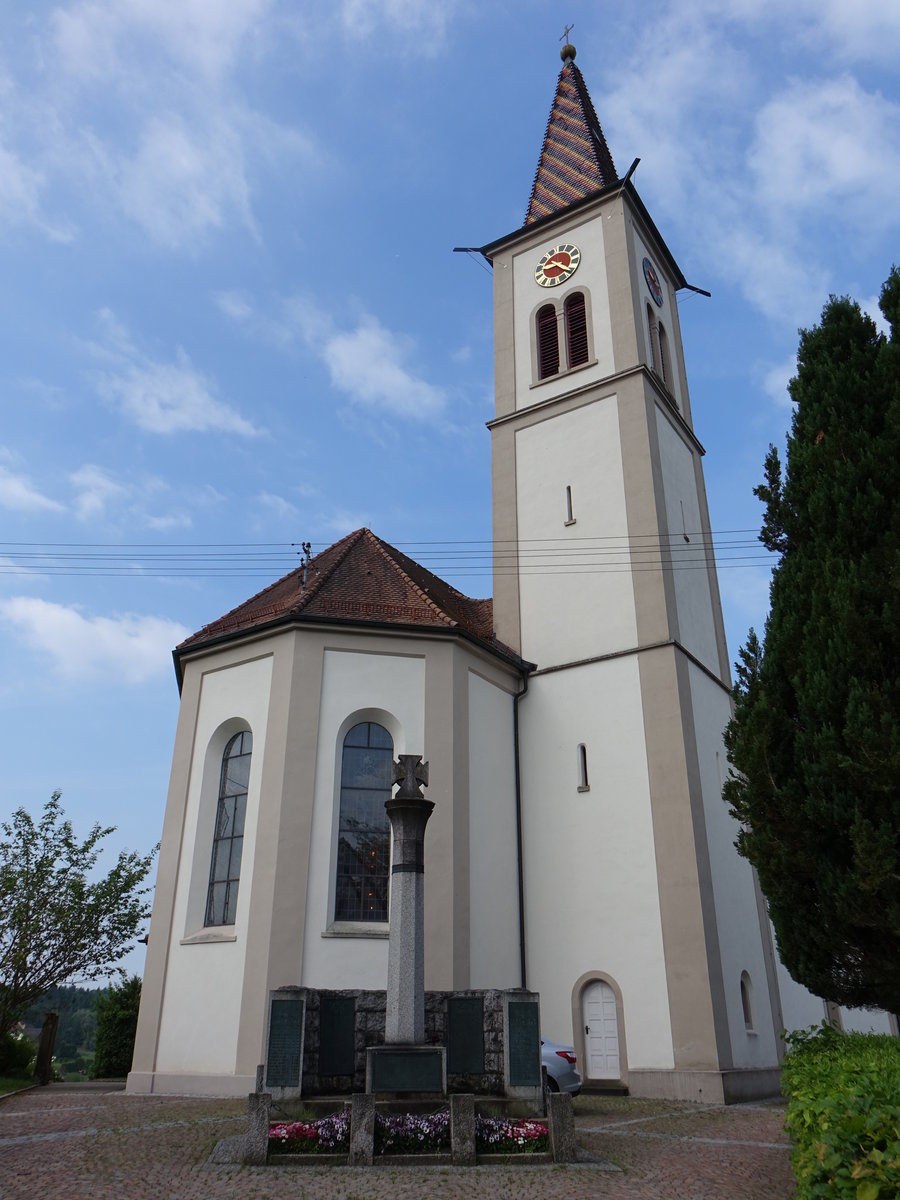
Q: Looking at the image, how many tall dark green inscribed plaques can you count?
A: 4